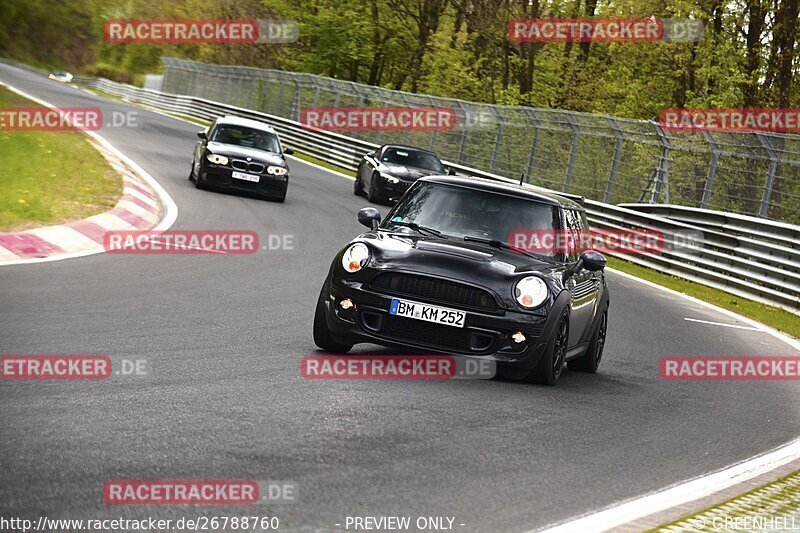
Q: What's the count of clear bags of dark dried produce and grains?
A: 0